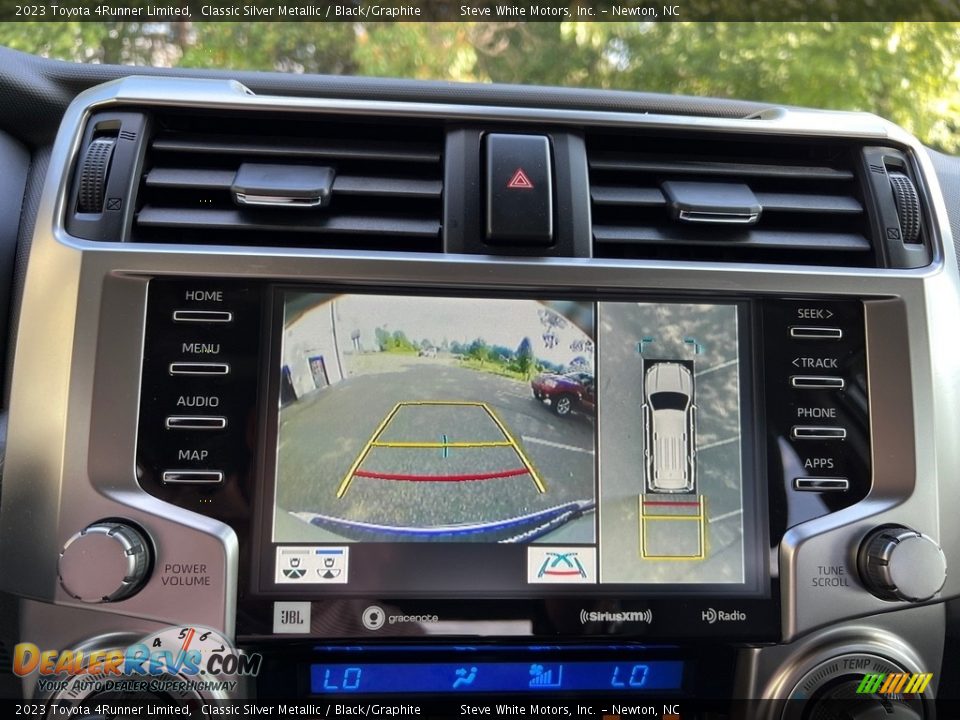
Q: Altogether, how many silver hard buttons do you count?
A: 8